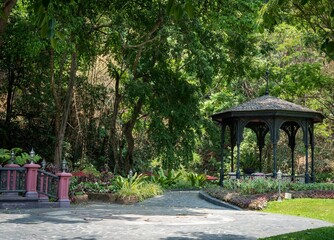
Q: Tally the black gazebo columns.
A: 8